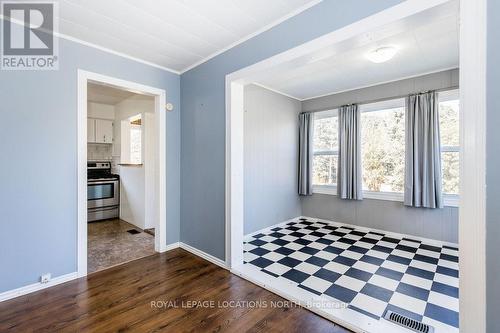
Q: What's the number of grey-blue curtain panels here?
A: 3